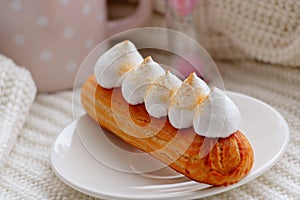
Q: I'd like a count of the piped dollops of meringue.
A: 5